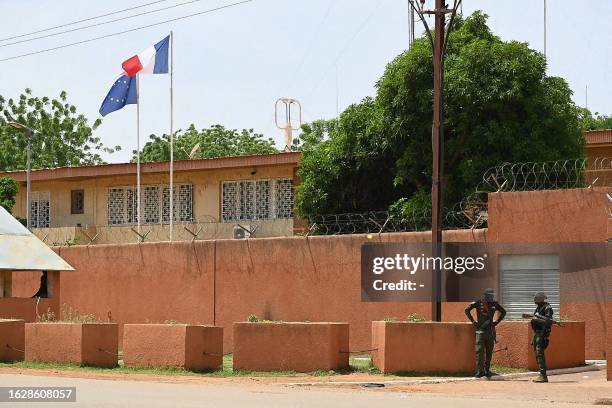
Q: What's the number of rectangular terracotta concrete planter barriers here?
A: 6